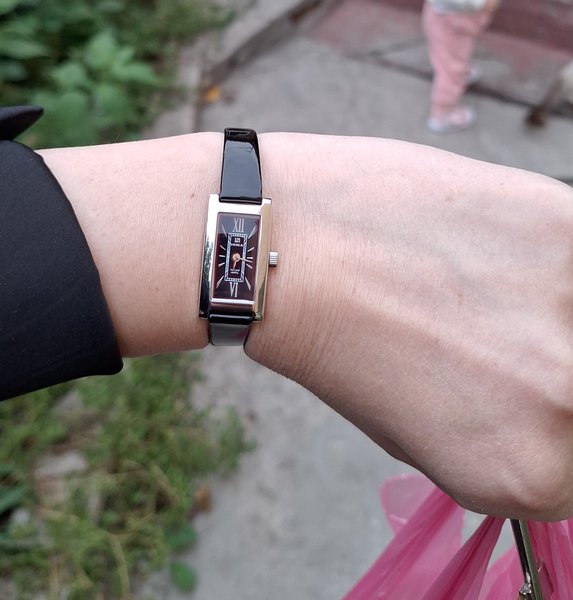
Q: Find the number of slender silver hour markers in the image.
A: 10